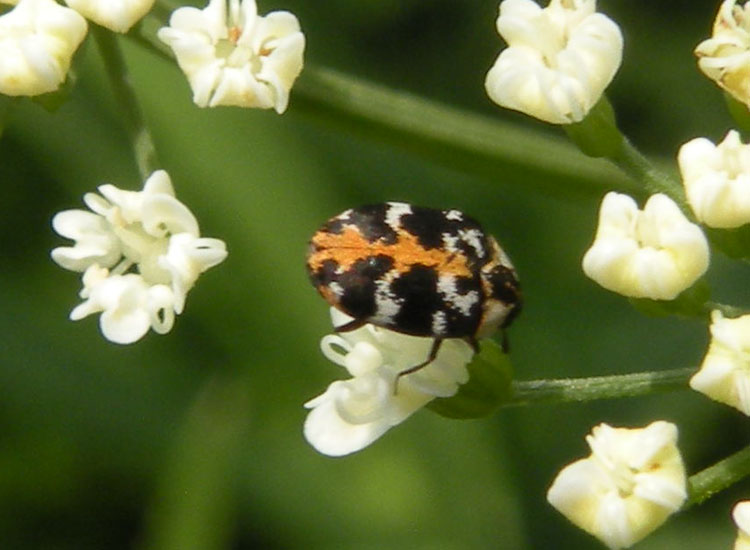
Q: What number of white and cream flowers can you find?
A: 12